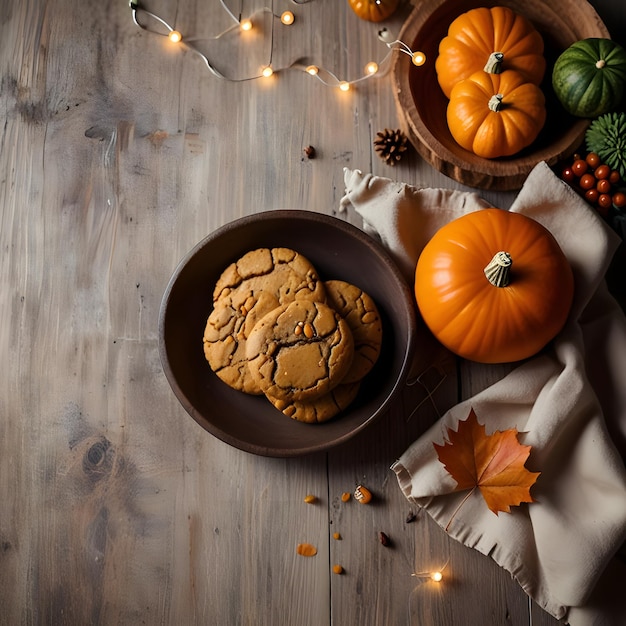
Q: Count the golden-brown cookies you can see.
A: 5